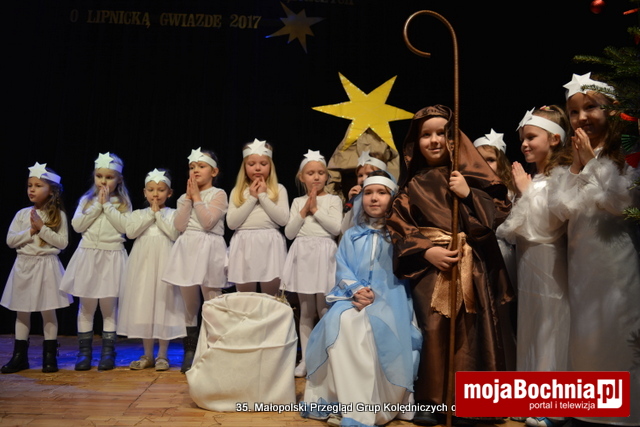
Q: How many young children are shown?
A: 12